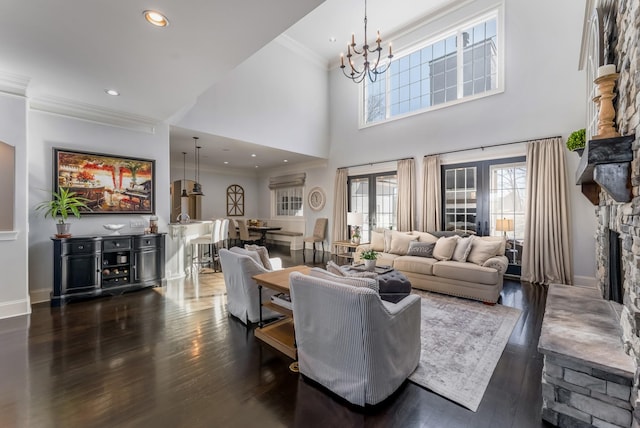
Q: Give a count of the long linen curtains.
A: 4